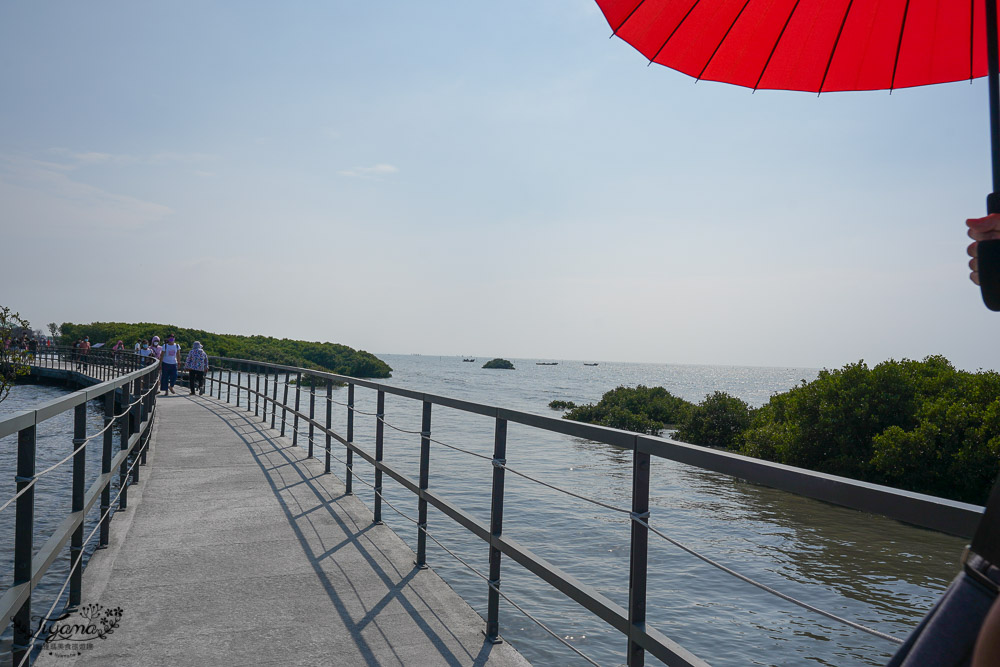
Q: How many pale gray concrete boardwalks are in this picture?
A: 1